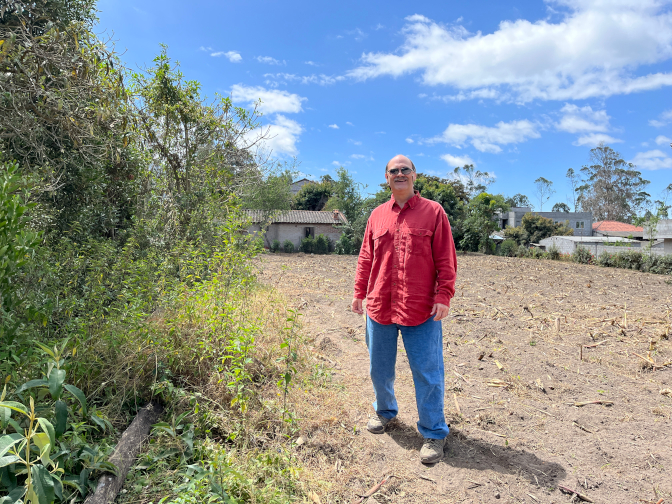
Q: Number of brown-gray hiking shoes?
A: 2